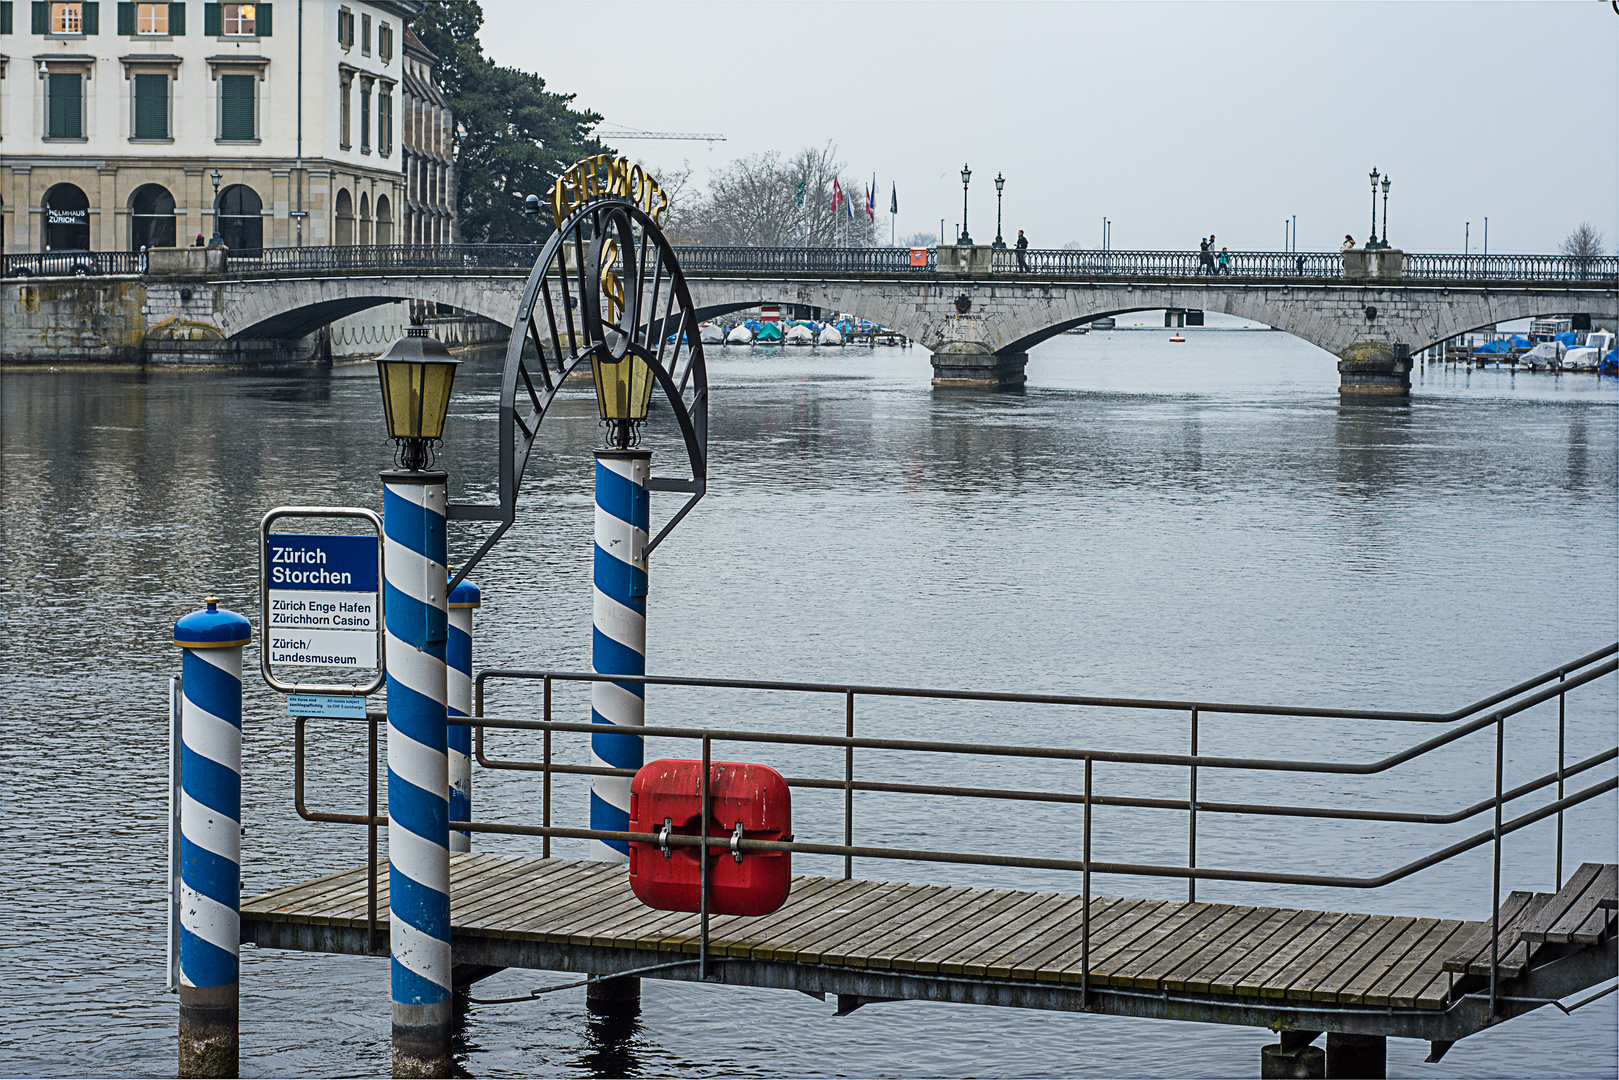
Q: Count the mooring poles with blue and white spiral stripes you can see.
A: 4